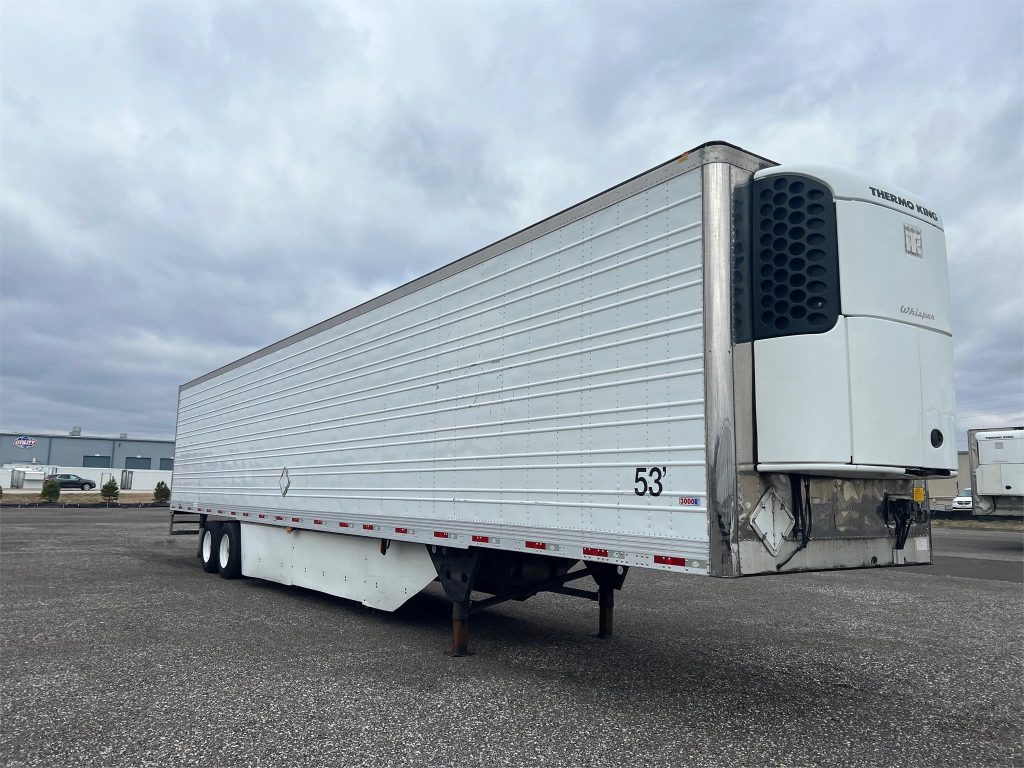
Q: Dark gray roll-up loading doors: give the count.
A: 3